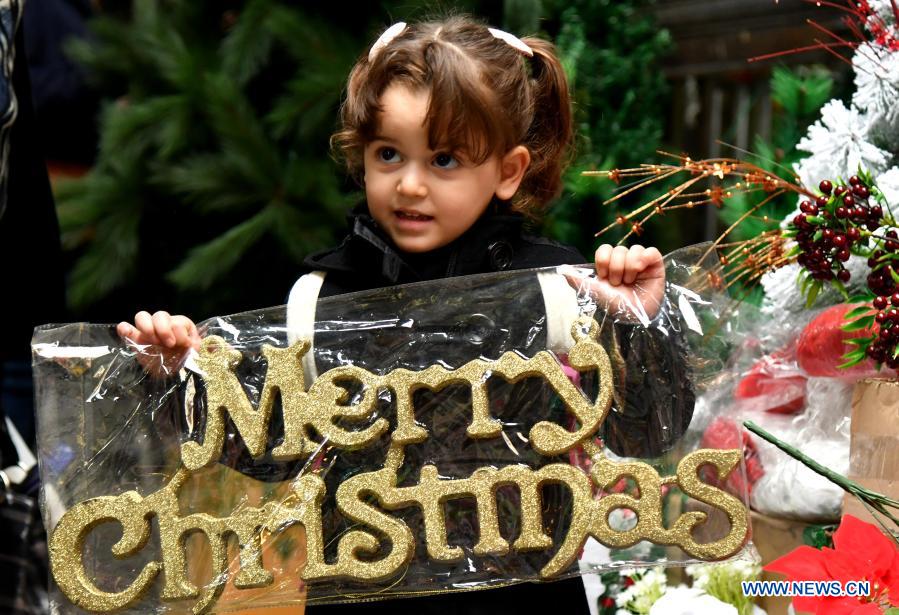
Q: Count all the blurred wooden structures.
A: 1